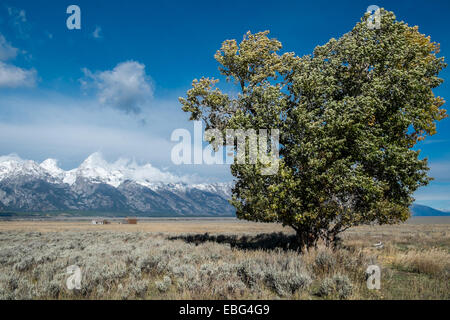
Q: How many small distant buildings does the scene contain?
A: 2